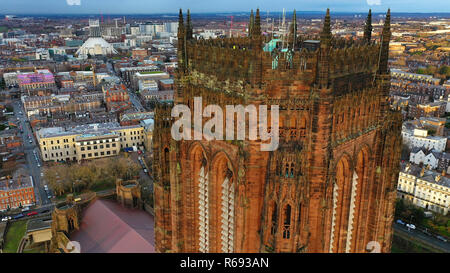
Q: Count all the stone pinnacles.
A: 8